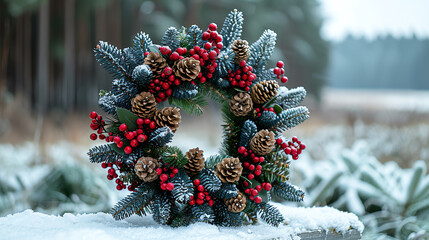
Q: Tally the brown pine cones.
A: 12